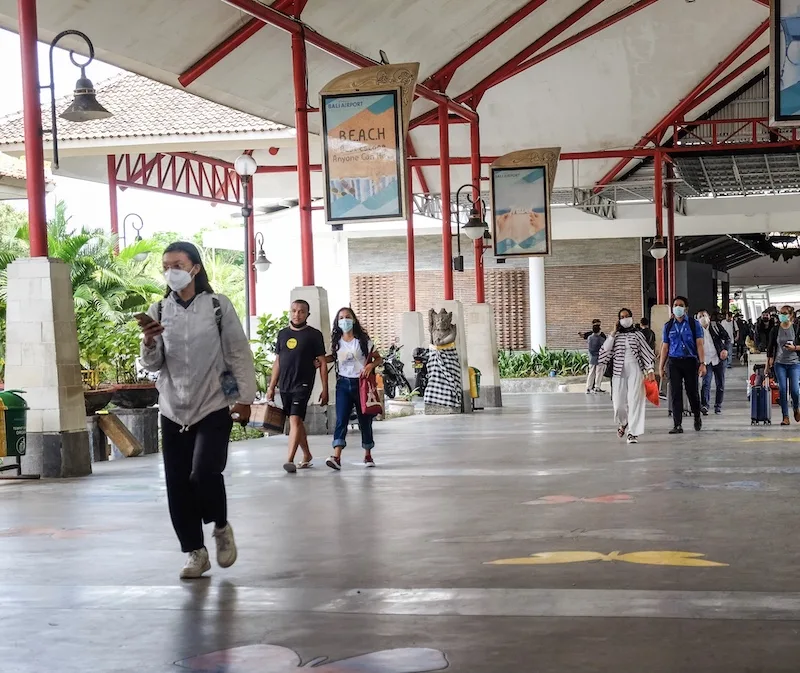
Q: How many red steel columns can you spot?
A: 9